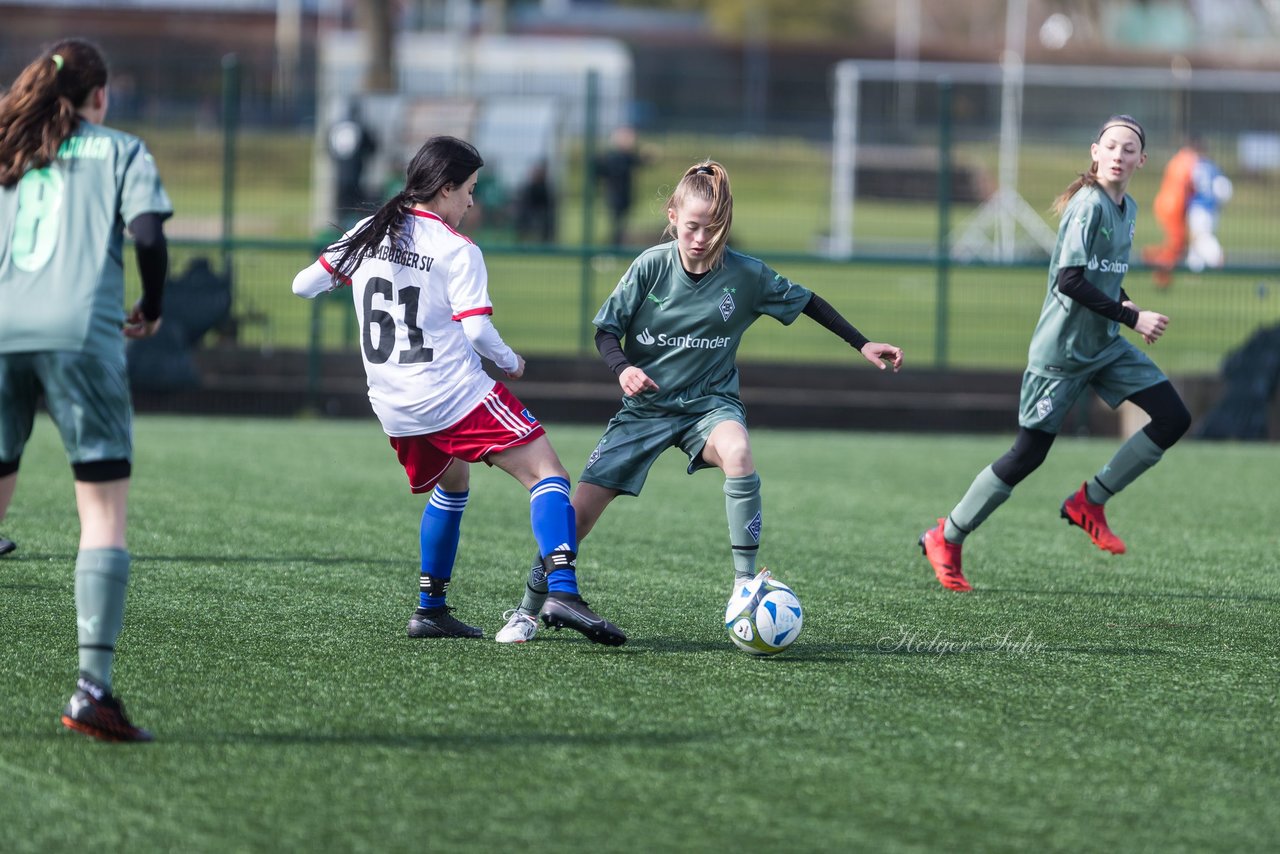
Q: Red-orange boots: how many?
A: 2